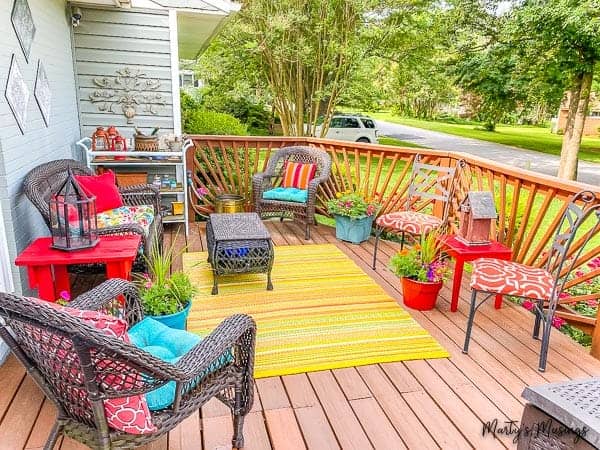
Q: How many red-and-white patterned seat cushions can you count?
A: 2